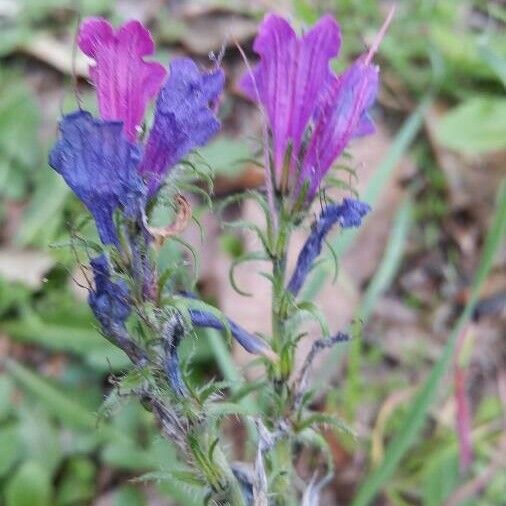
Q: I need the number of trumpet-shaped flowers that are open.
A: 5